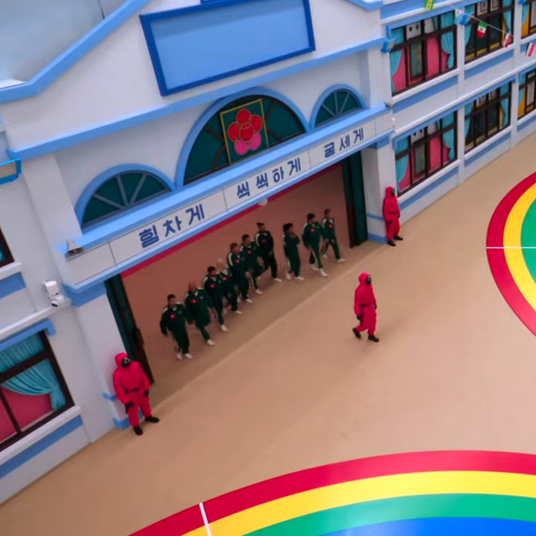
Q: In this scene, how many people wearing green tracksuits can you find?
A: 10